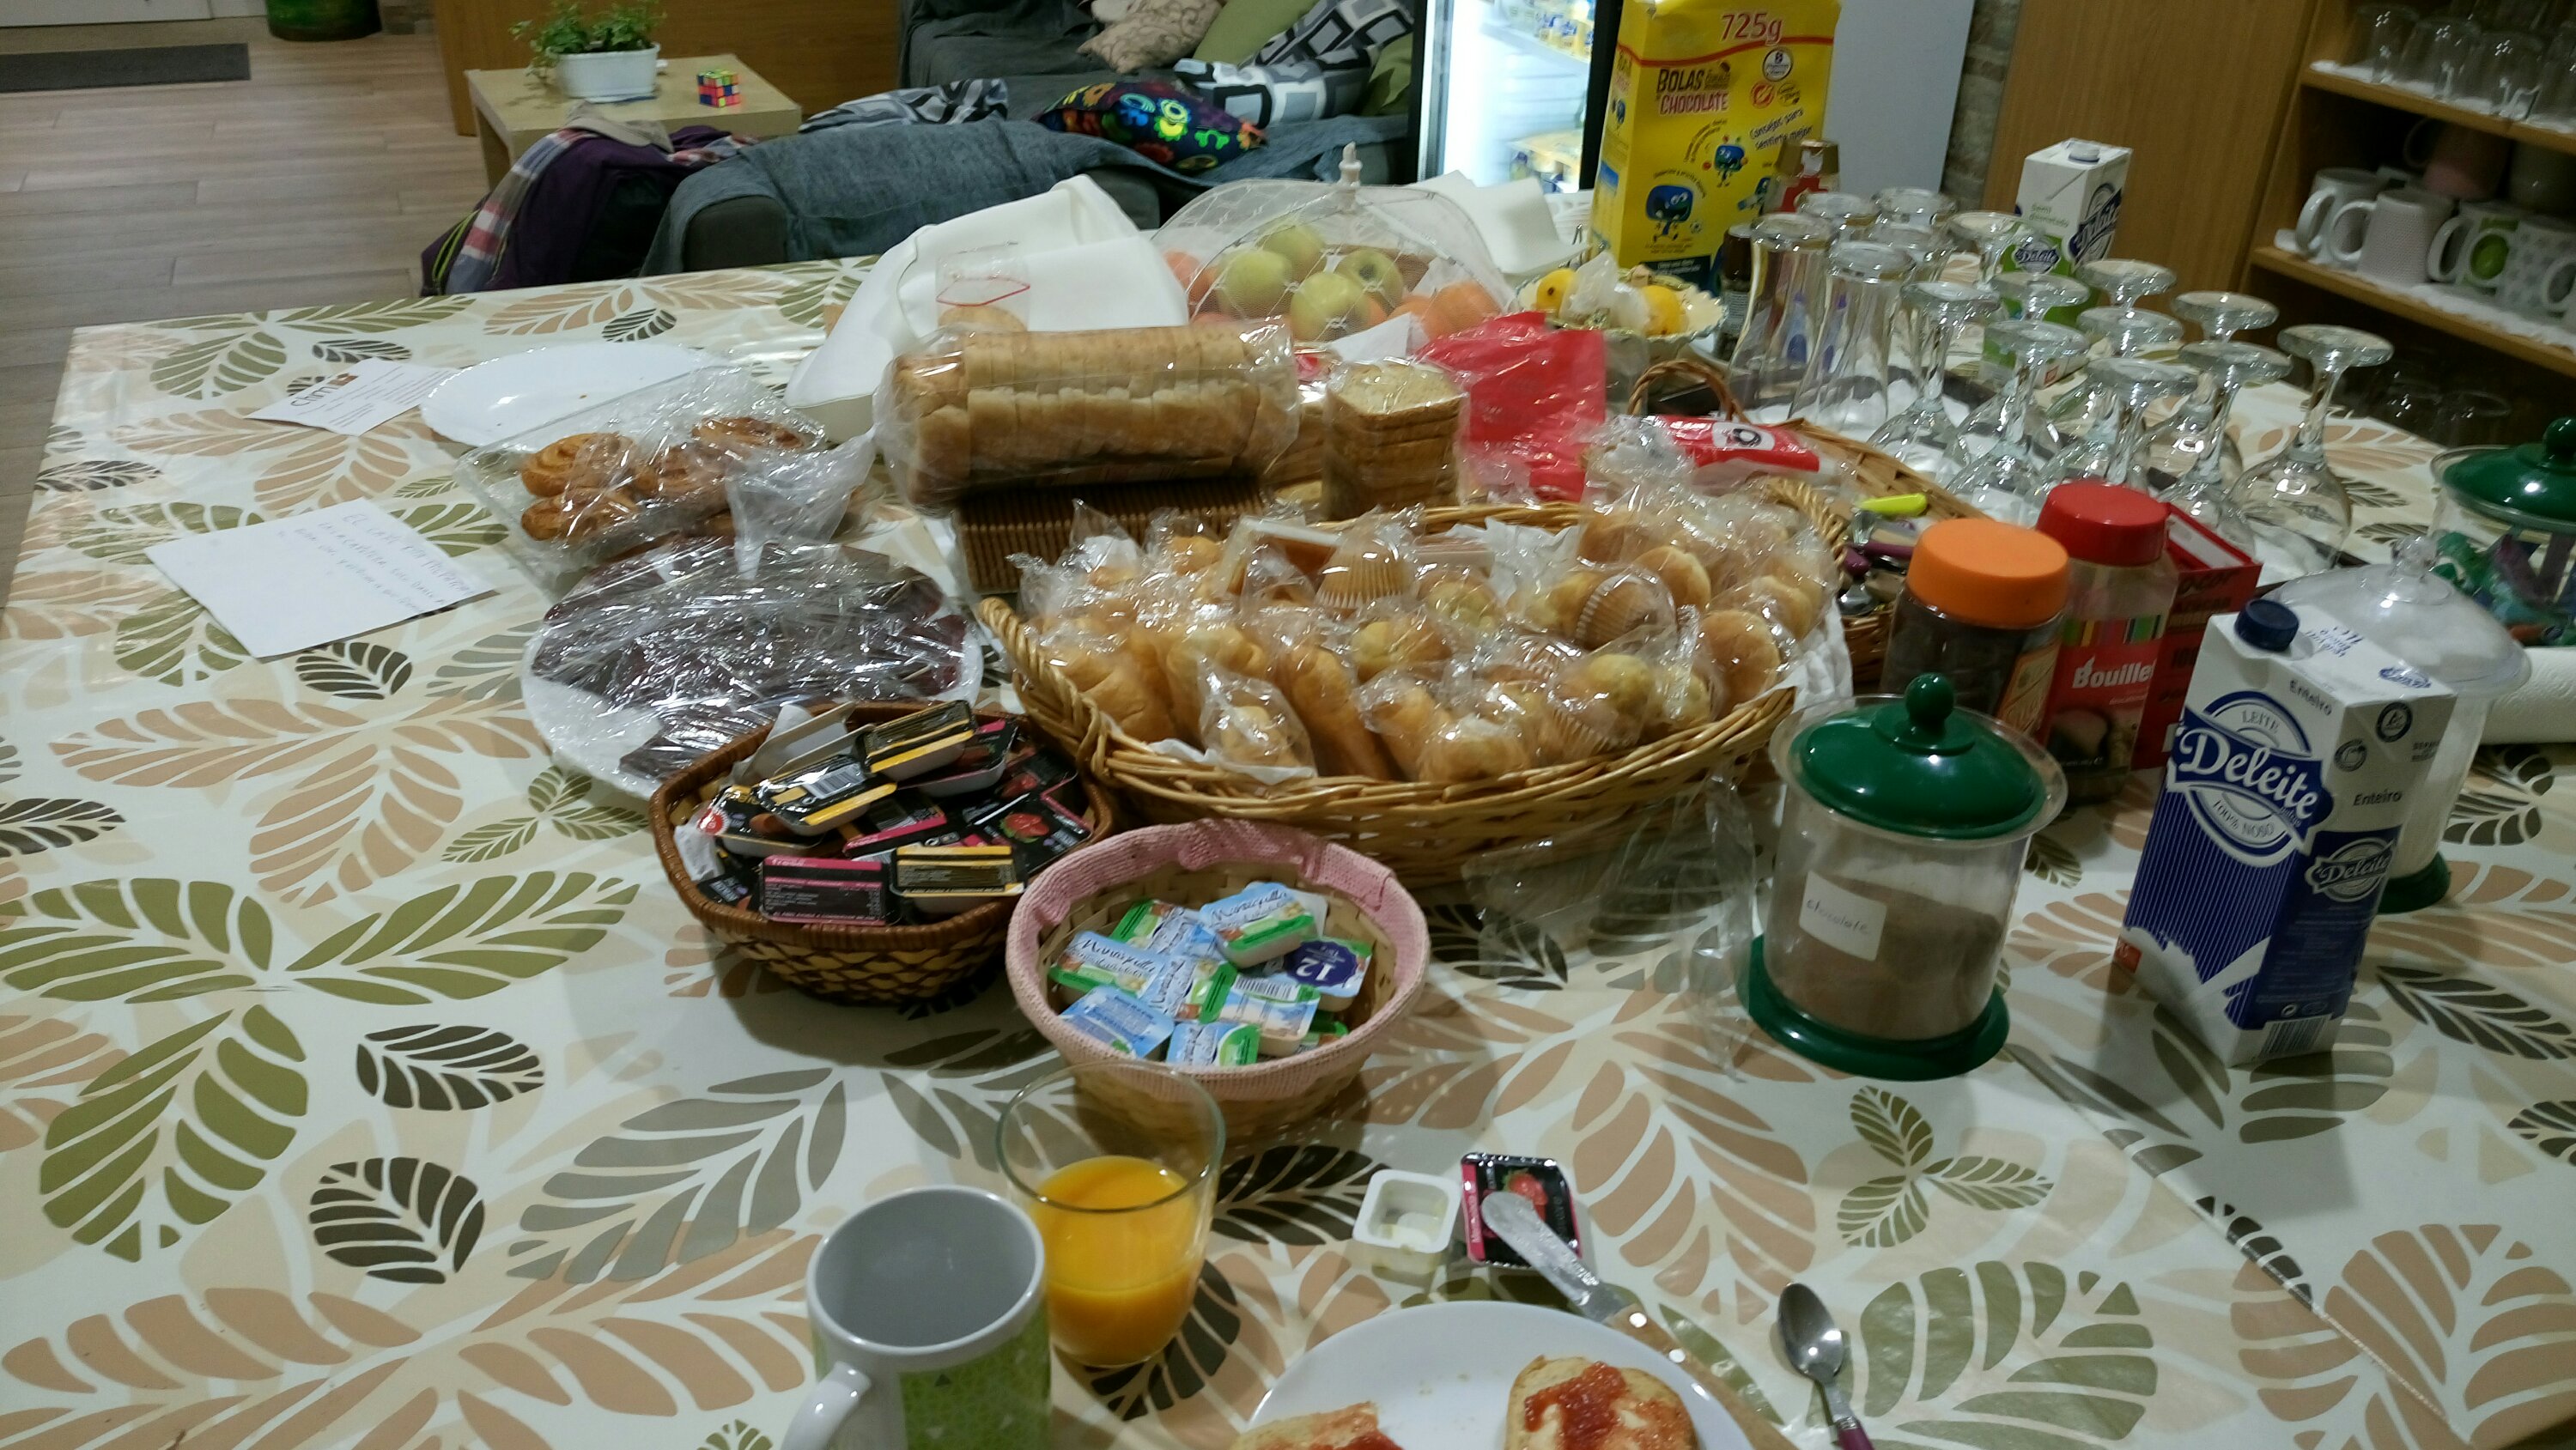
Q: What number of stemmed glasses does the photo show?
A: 10